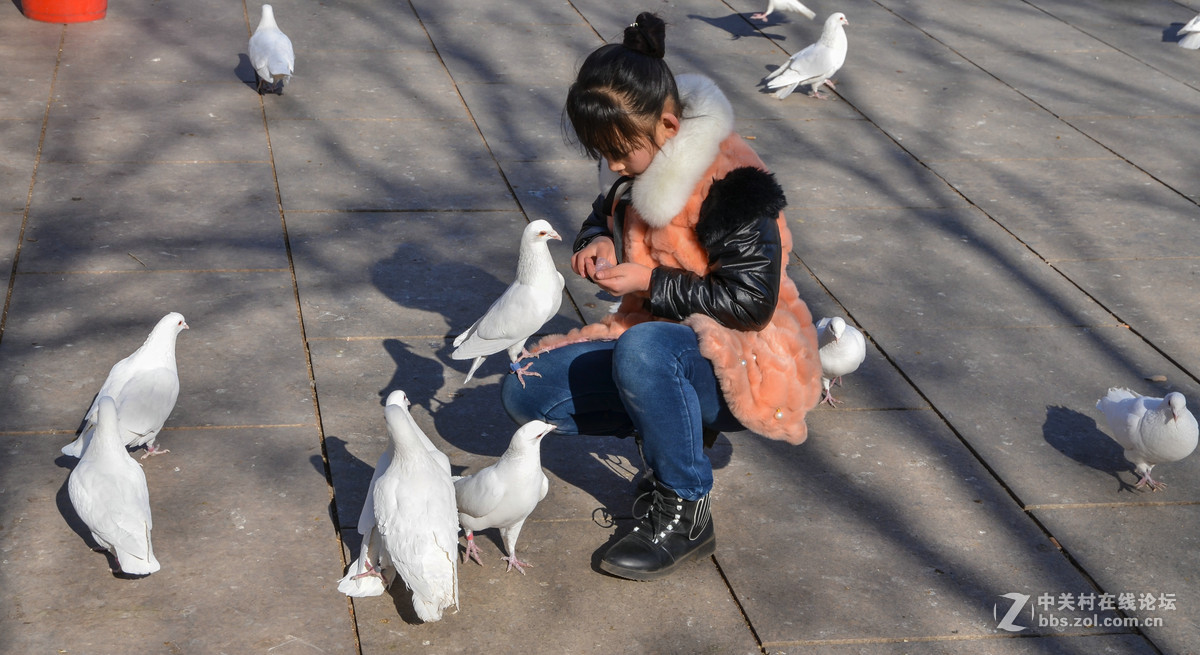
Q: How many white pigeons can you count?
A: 12